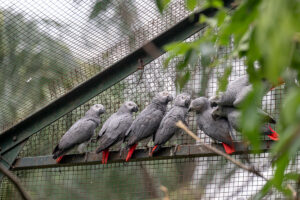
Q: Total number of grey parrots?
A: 7